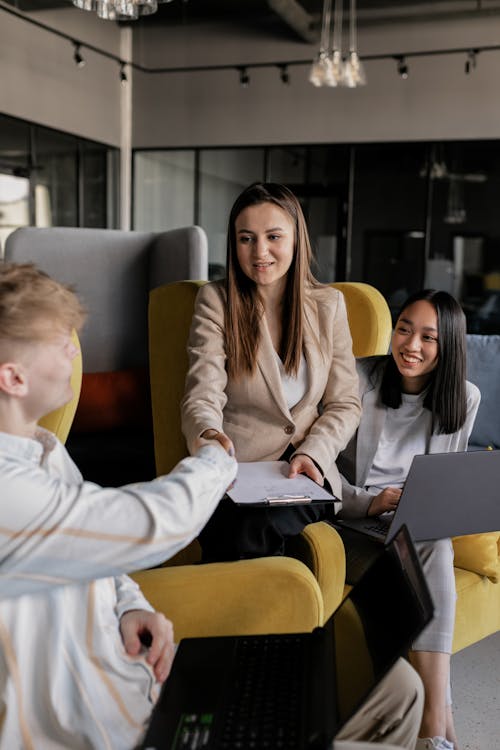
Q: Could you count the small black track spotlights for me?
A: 6